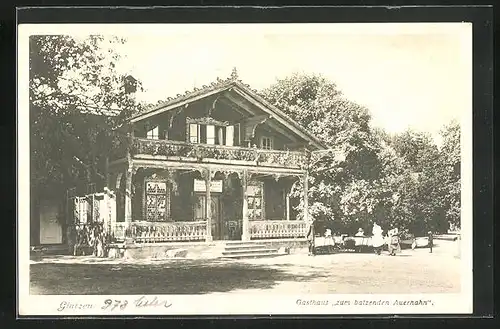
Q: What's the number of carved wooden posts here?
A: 4